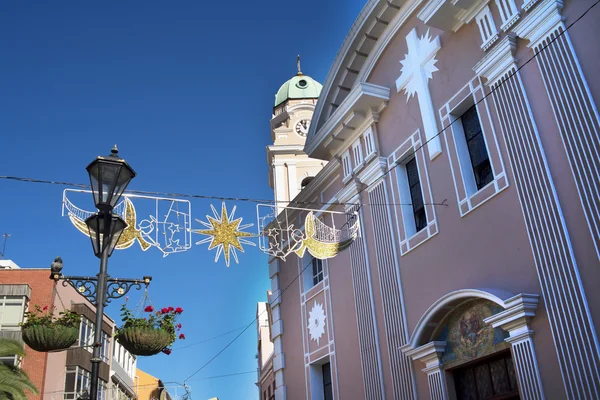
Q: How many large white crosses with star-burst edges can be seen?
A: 1